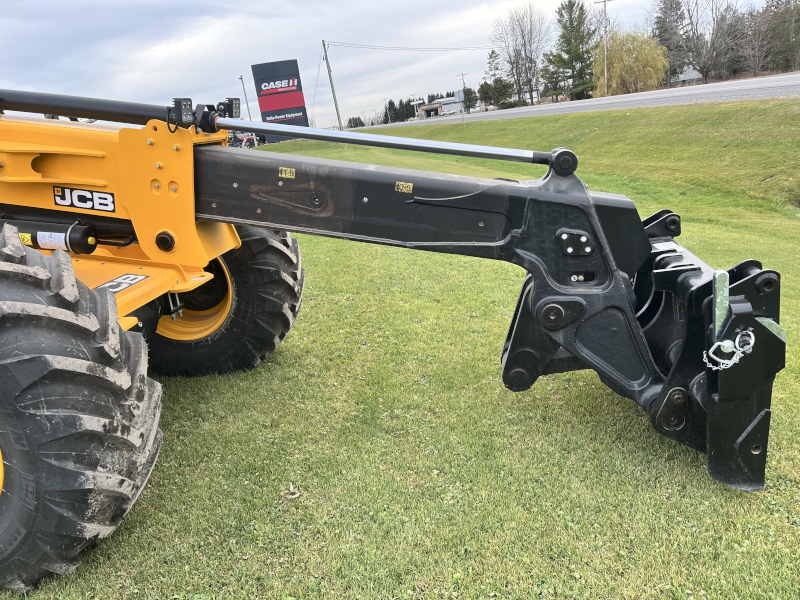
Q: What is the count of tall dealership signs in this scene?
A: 1